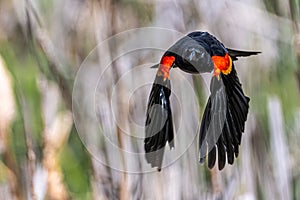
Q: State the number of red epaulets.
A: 2